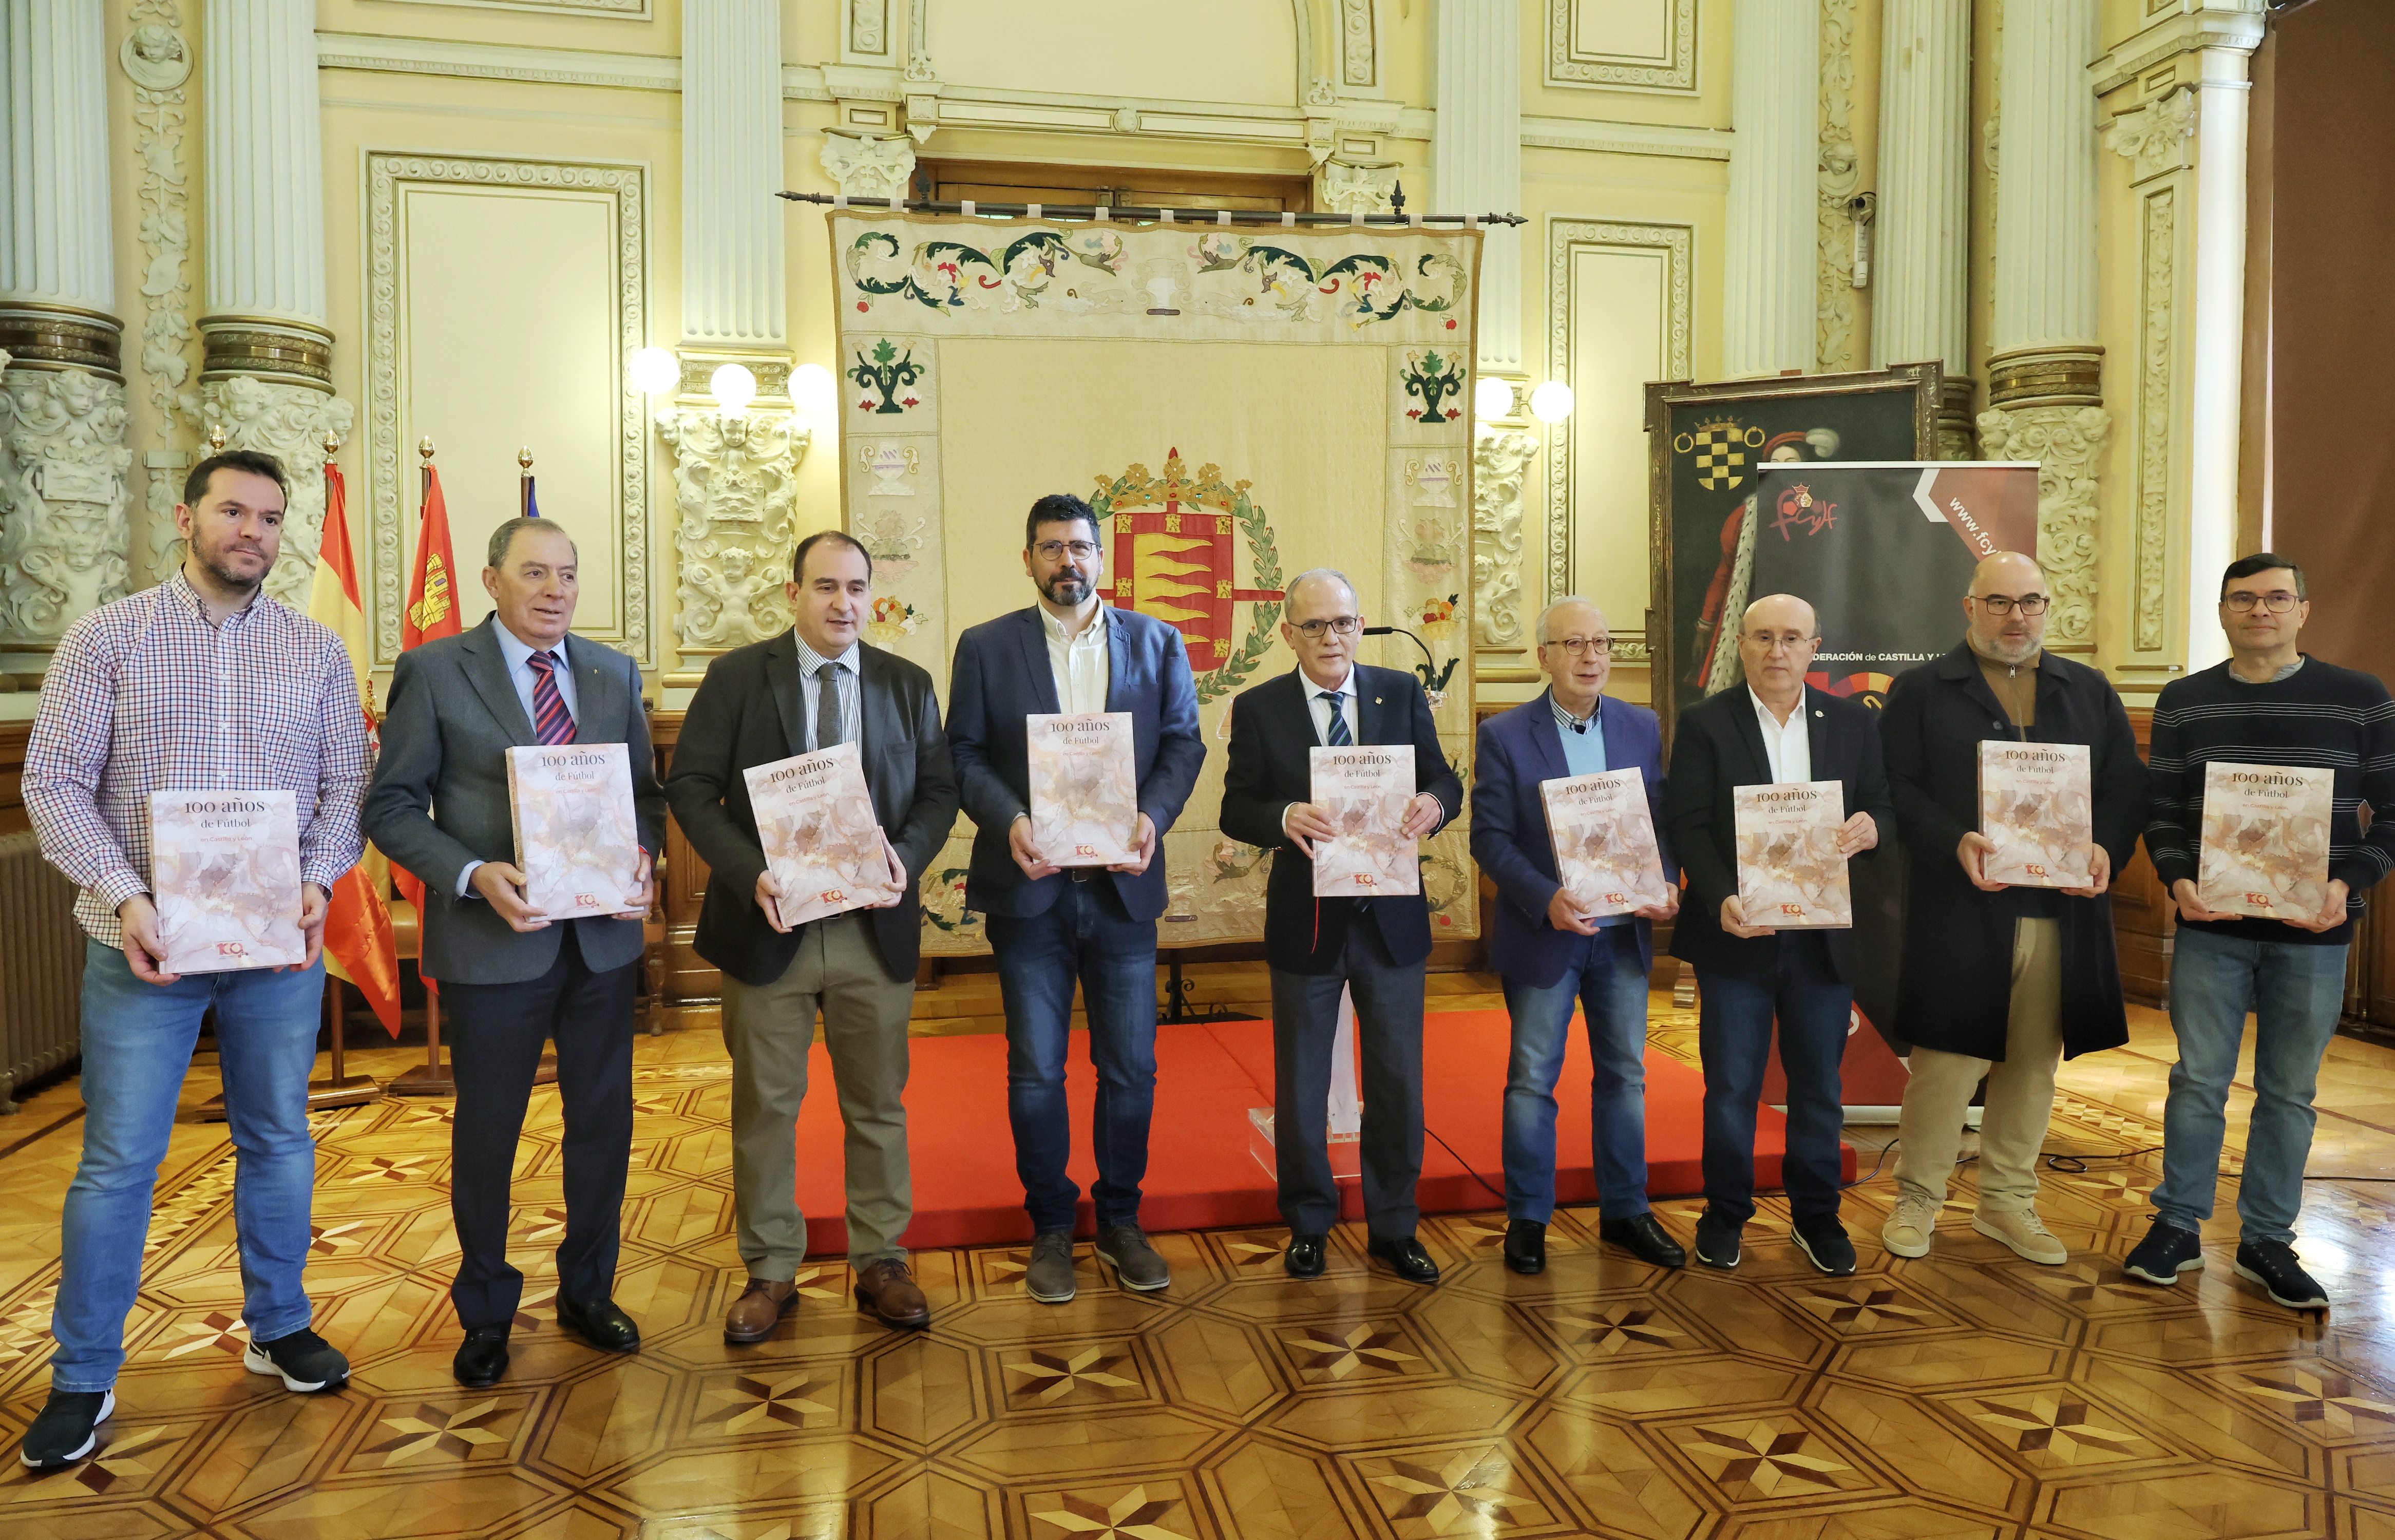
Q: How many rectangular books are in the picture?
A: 9